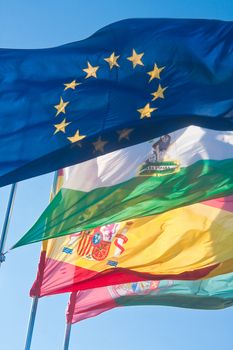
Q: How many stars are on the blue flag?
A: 12